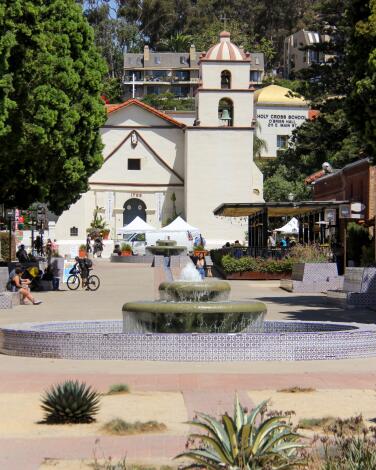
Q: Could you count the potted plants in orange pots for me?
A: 4